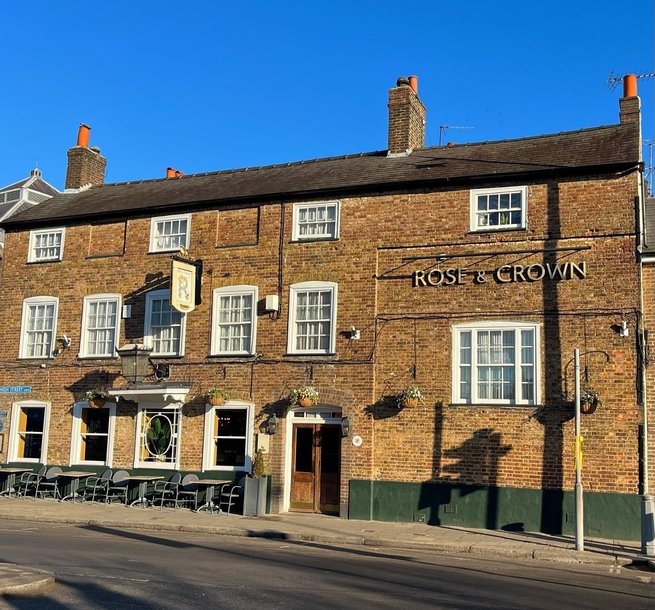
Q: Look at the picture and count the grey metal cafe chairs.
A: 7